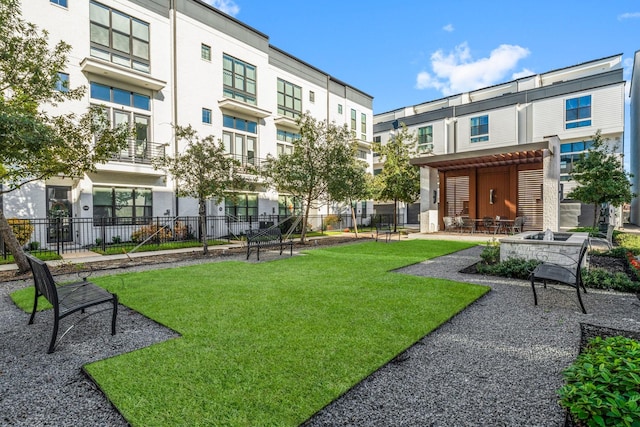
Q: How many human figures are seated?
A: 0